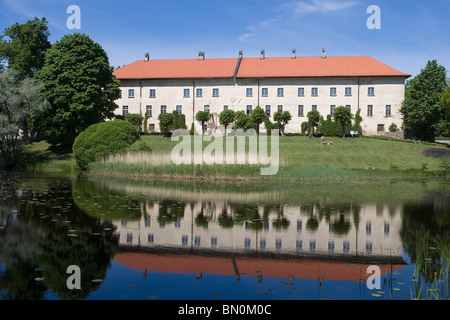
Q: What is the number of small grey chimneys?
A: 6